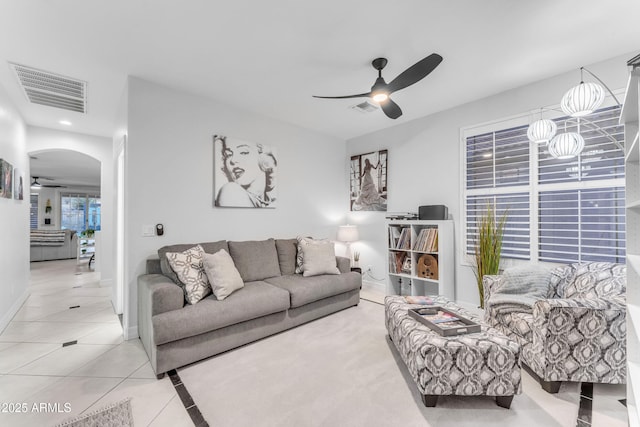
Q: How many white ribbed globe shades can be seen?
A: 3